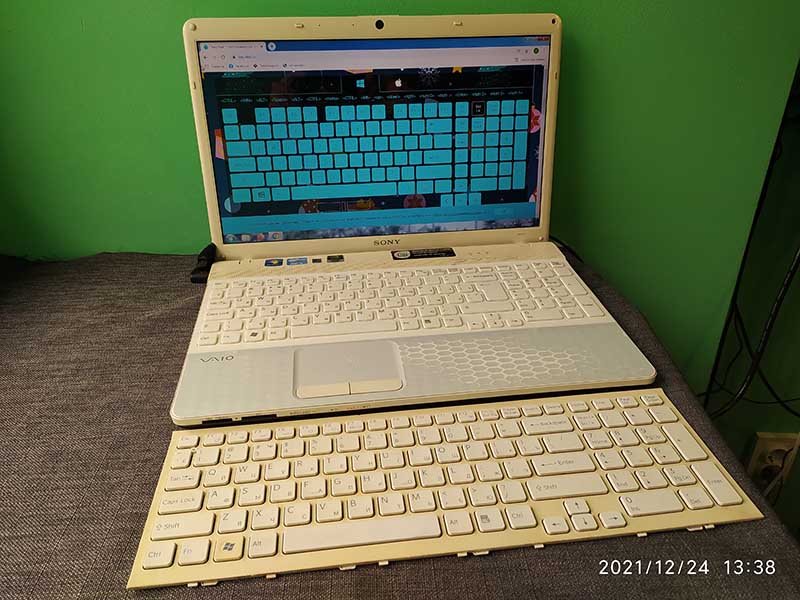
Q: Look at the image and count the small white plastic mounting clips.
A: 11